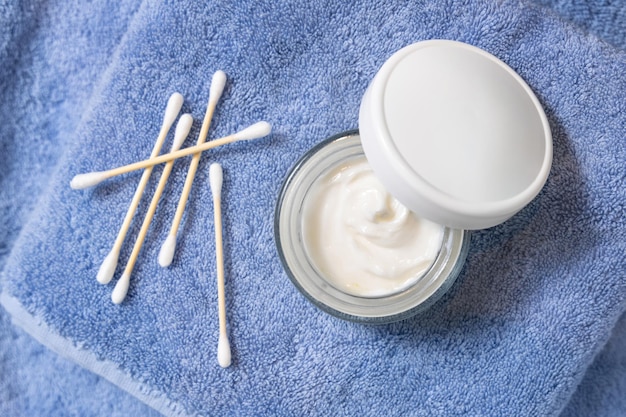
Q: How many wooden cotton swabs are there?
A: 5